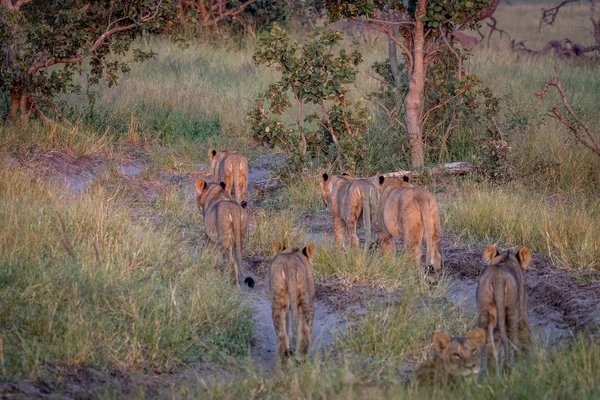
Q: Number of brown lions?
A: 7